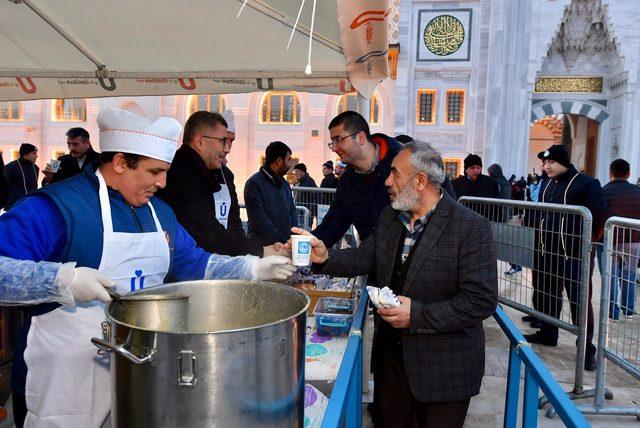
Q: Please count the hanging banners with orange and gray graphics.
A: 1